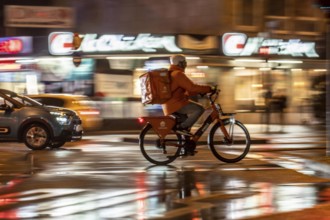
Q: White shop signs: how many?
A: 2